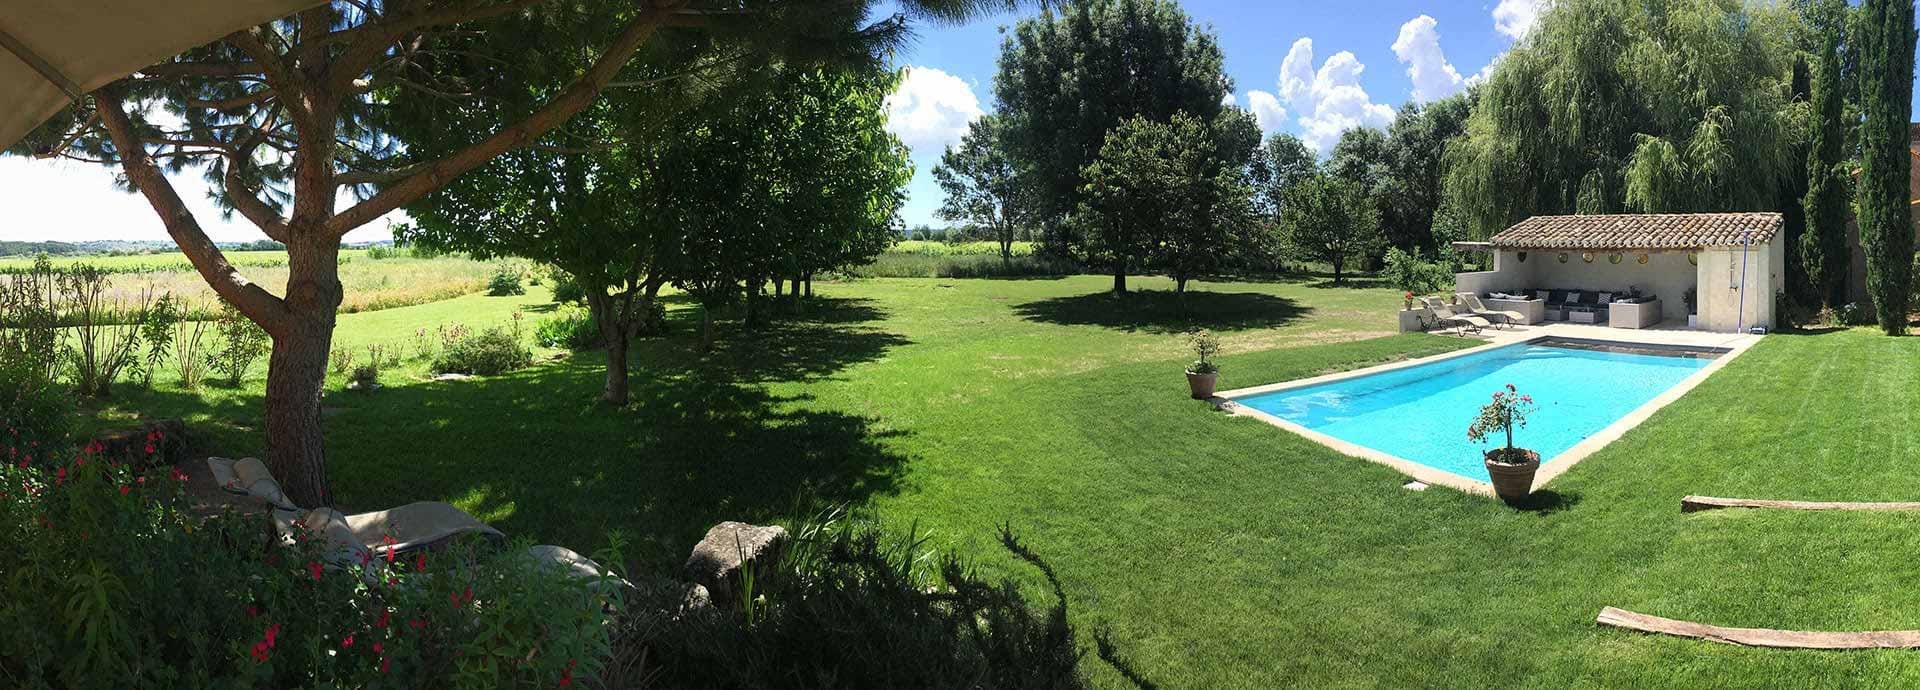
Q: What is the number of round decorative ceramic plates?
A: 5